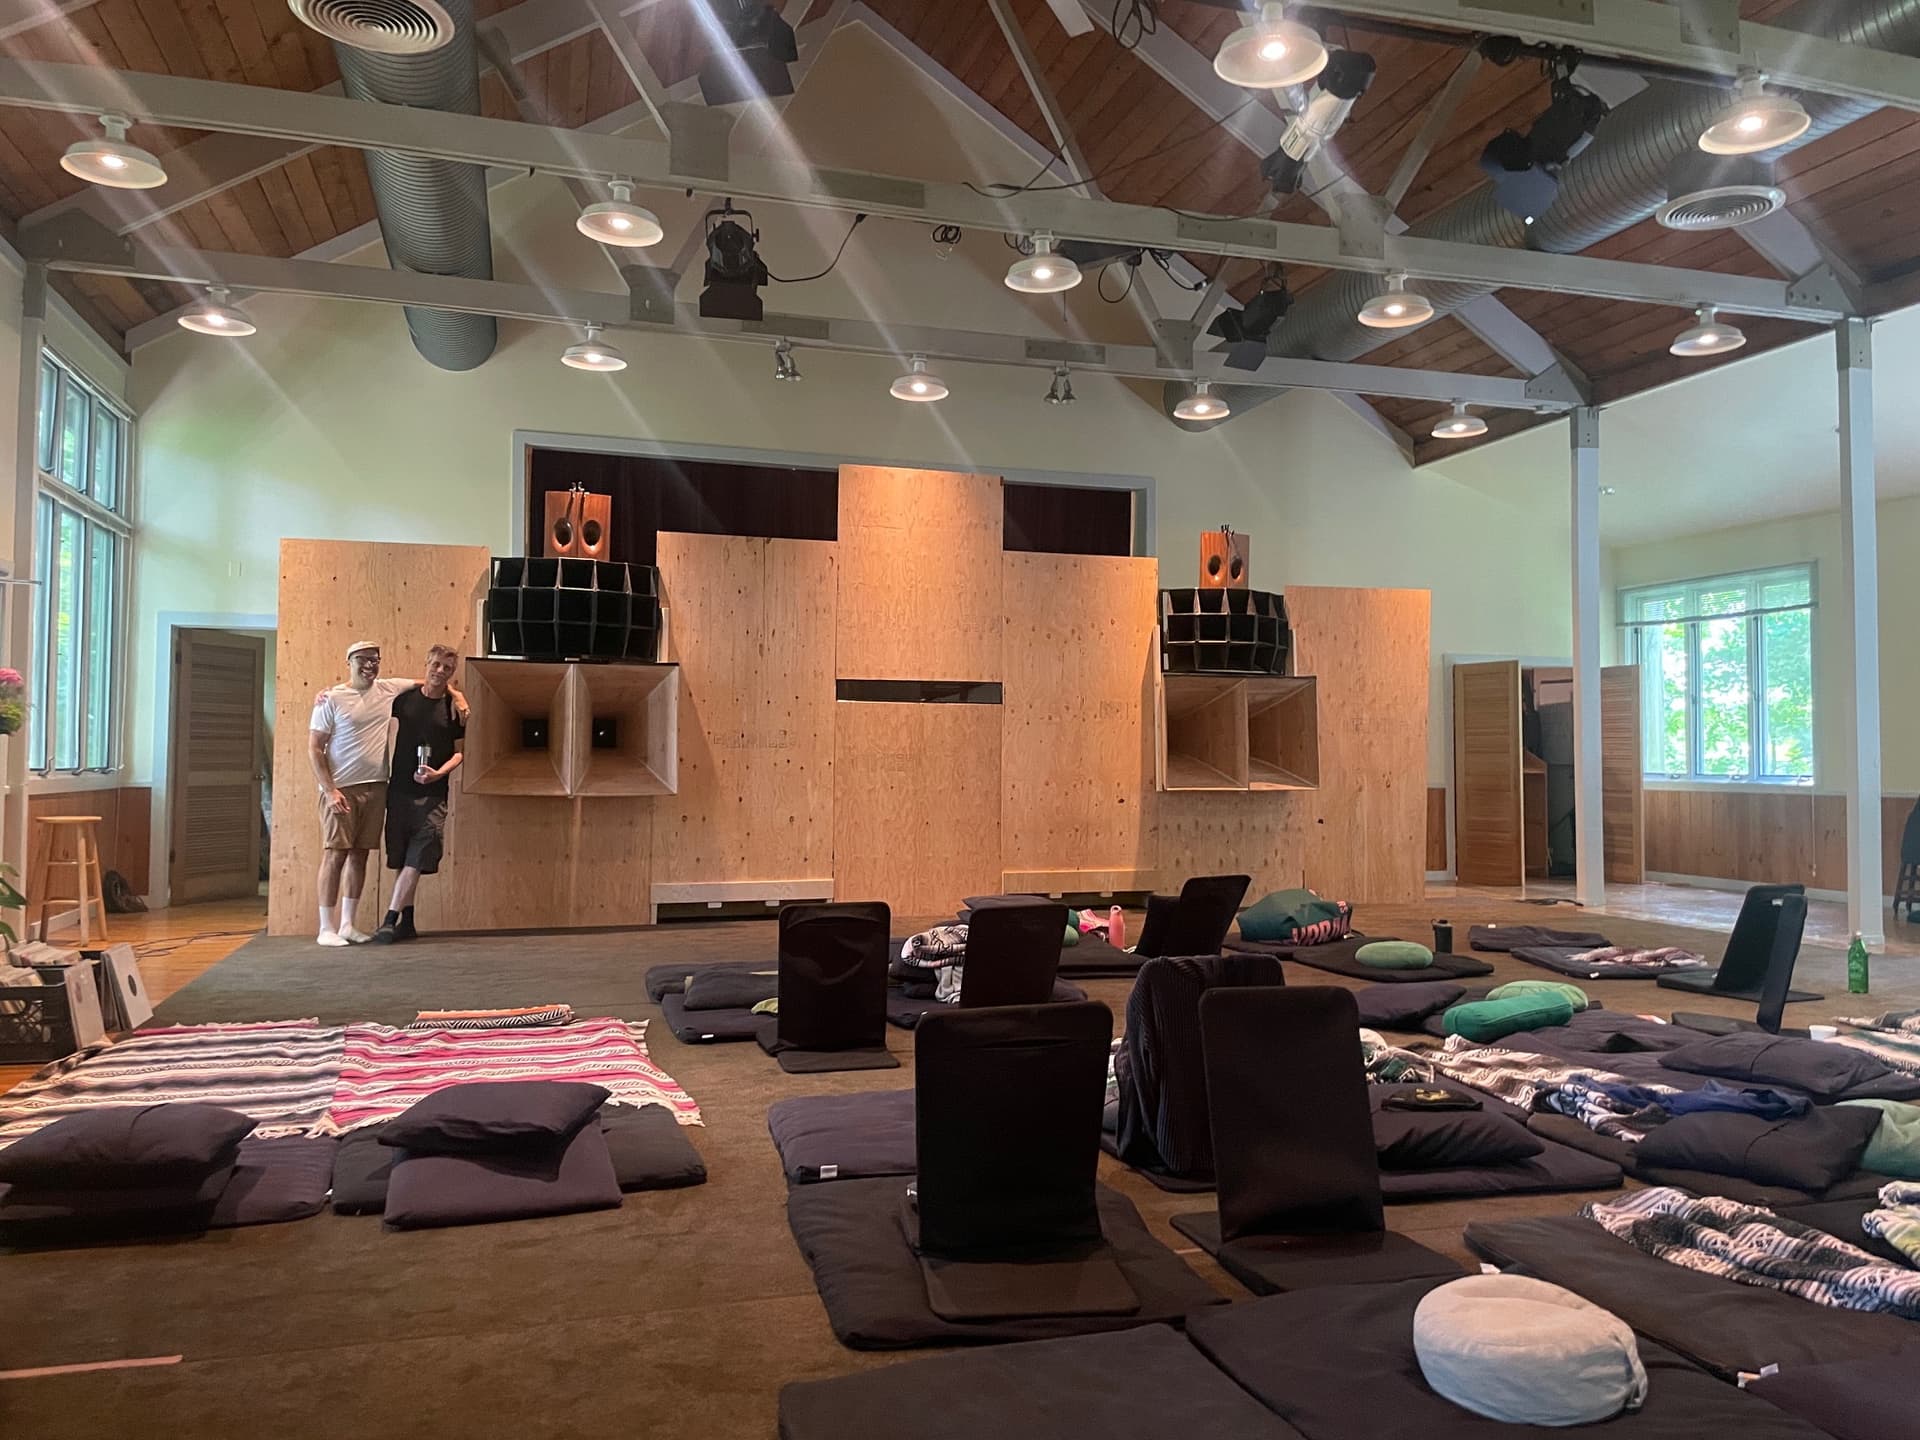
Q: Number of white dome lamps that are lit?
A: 12